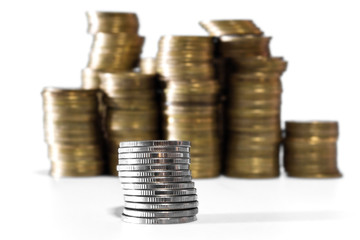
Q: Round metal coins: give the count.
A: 13